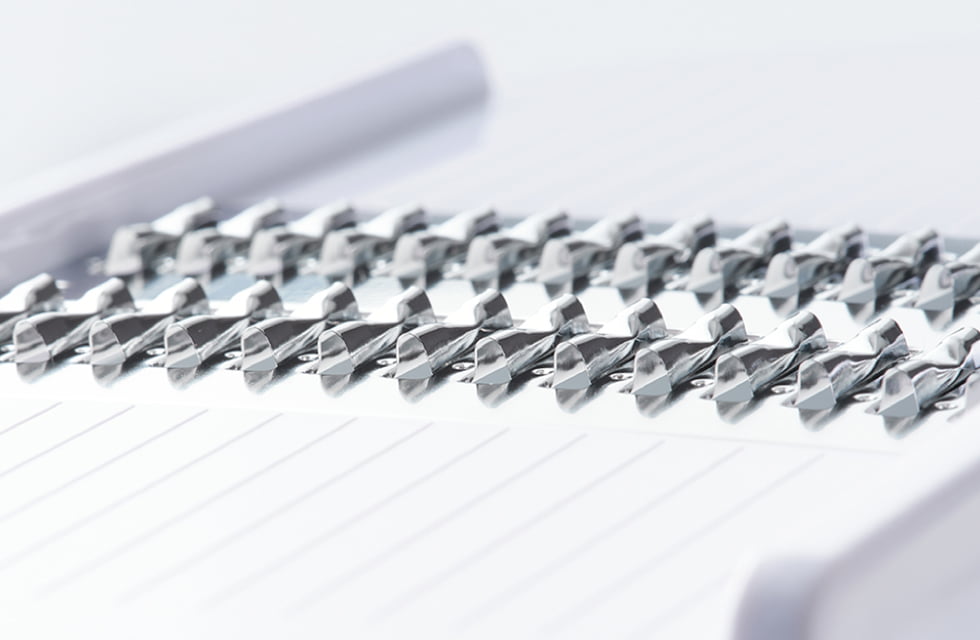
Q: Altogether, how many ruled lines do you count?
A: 11